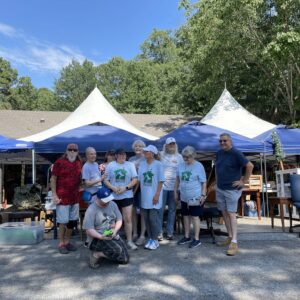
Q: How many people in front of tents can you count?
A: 10